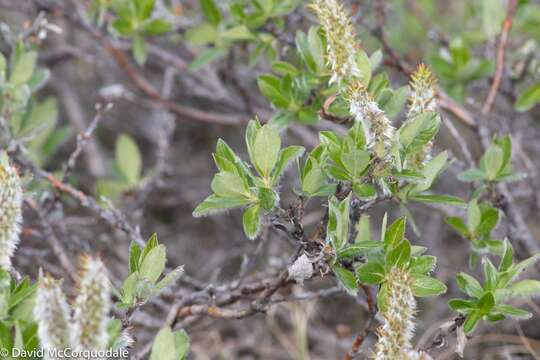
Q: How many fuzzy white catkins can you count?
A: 7